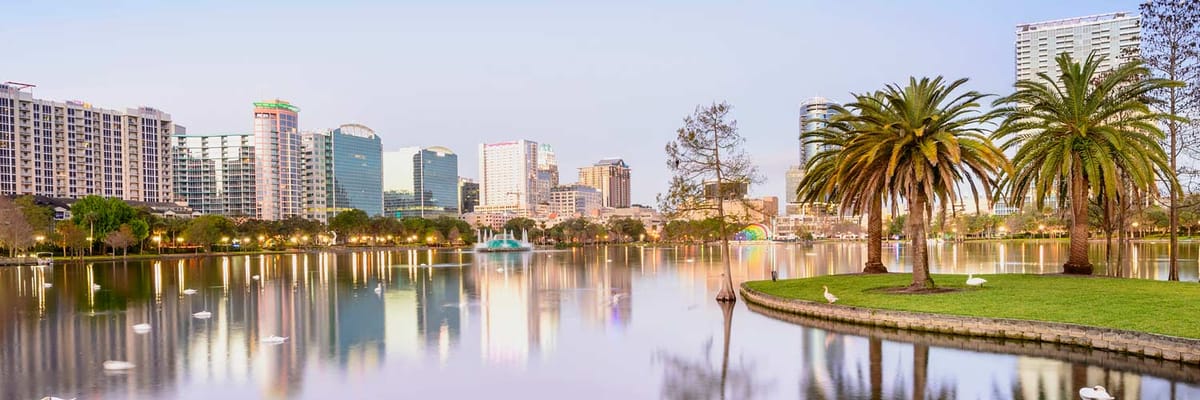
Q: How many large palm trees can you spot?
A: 3